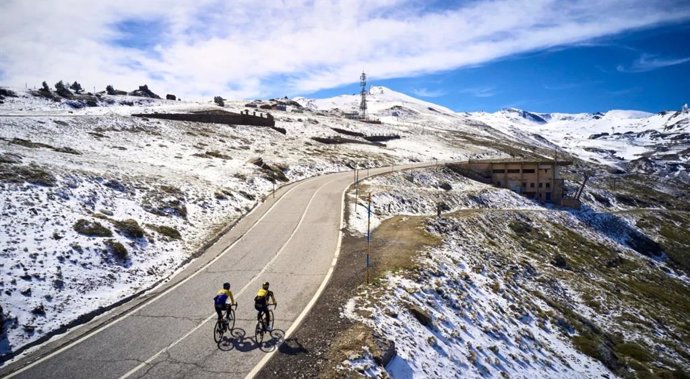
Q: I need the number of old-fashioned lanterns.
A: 0